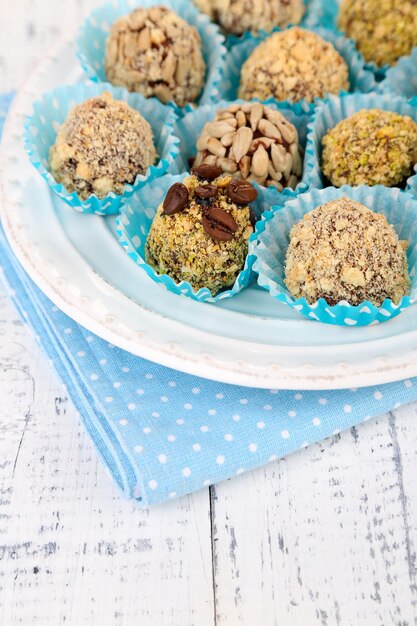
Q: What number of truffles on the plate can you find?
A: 9